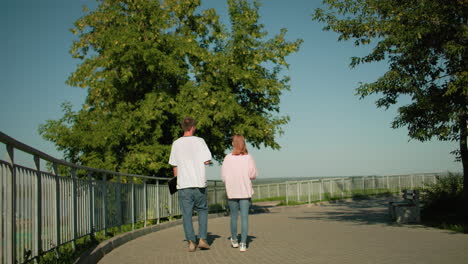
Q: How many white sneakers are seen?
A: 2